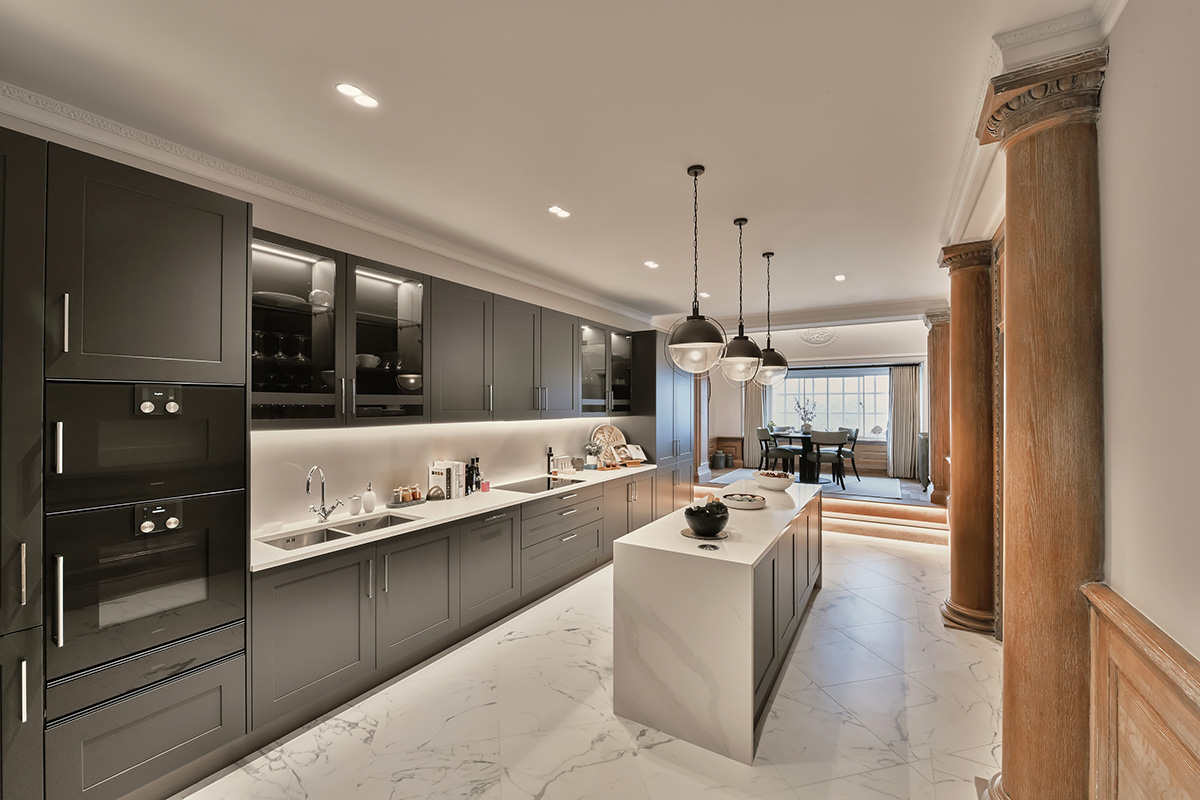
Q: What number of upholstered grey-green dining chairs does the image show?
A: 4